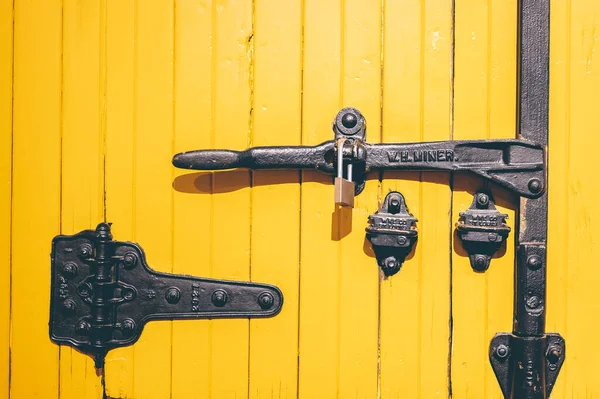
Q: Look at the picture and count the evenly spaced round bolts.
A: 3